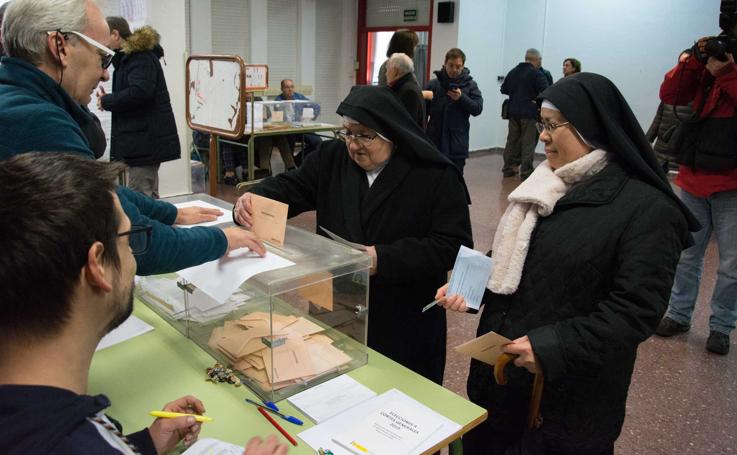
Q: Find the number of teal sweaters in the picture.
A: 1